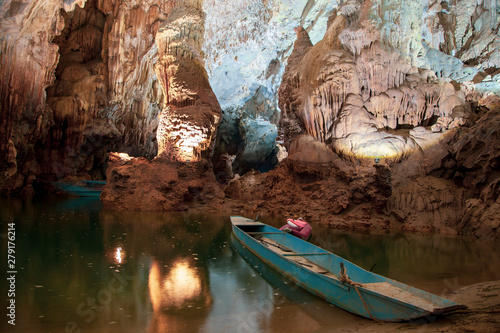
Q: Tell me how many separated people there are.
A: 0